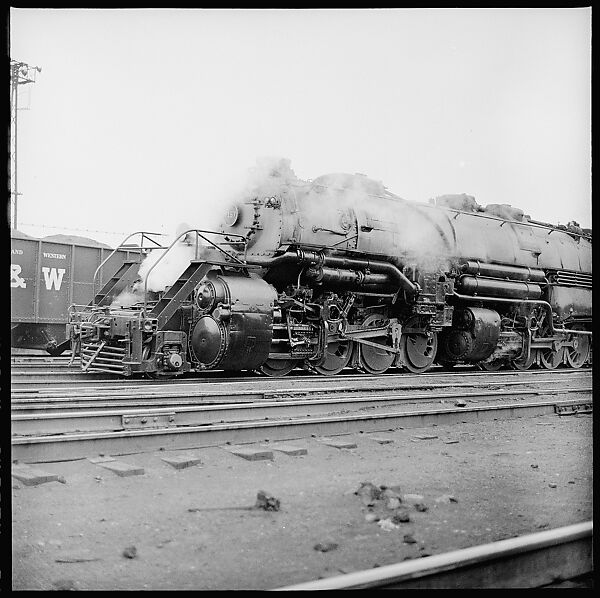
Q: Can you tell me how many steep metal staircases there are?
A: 2